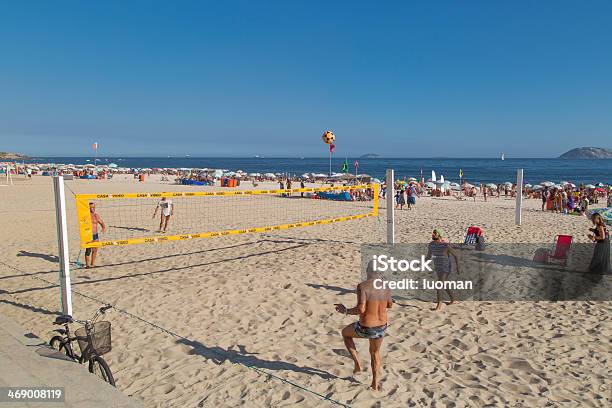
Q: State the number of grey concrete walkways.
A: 1